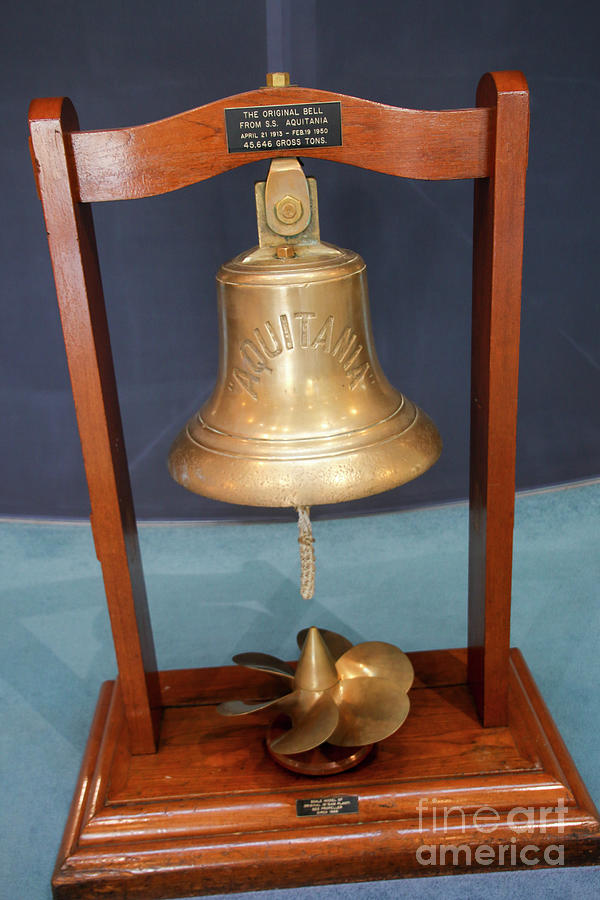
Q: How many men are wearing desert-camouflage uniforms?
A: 0